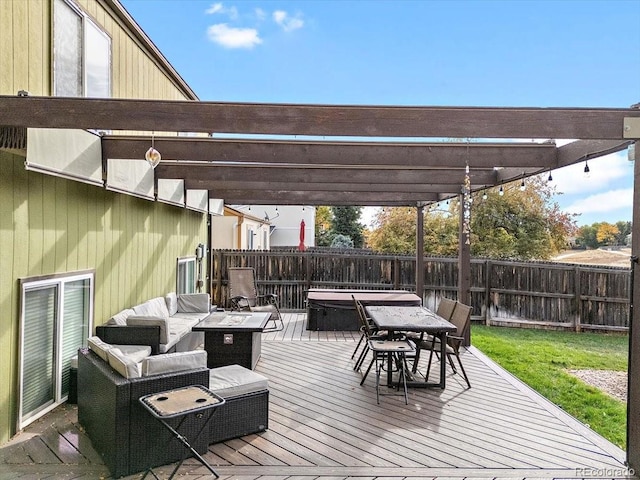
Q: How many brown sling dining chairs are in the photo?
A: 4